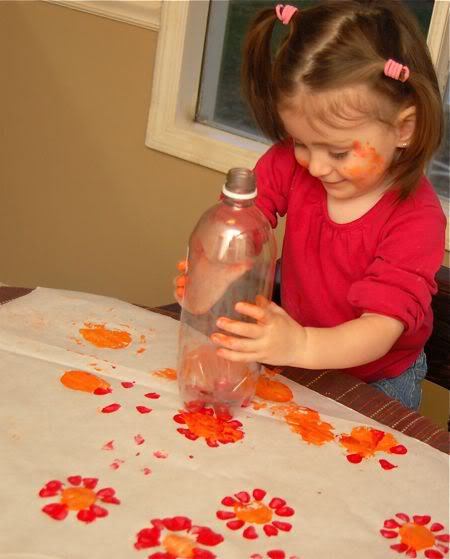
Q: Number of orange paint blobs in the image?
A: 11